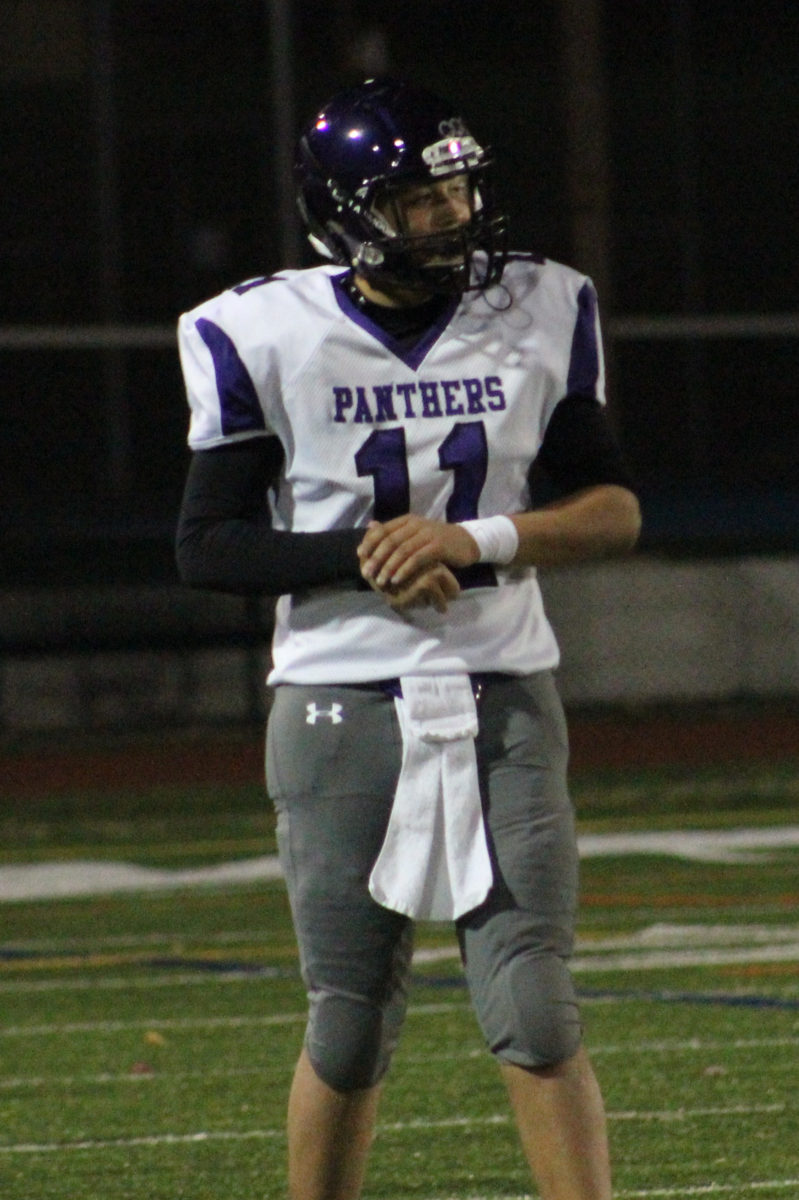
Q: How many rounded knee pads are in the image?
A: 2